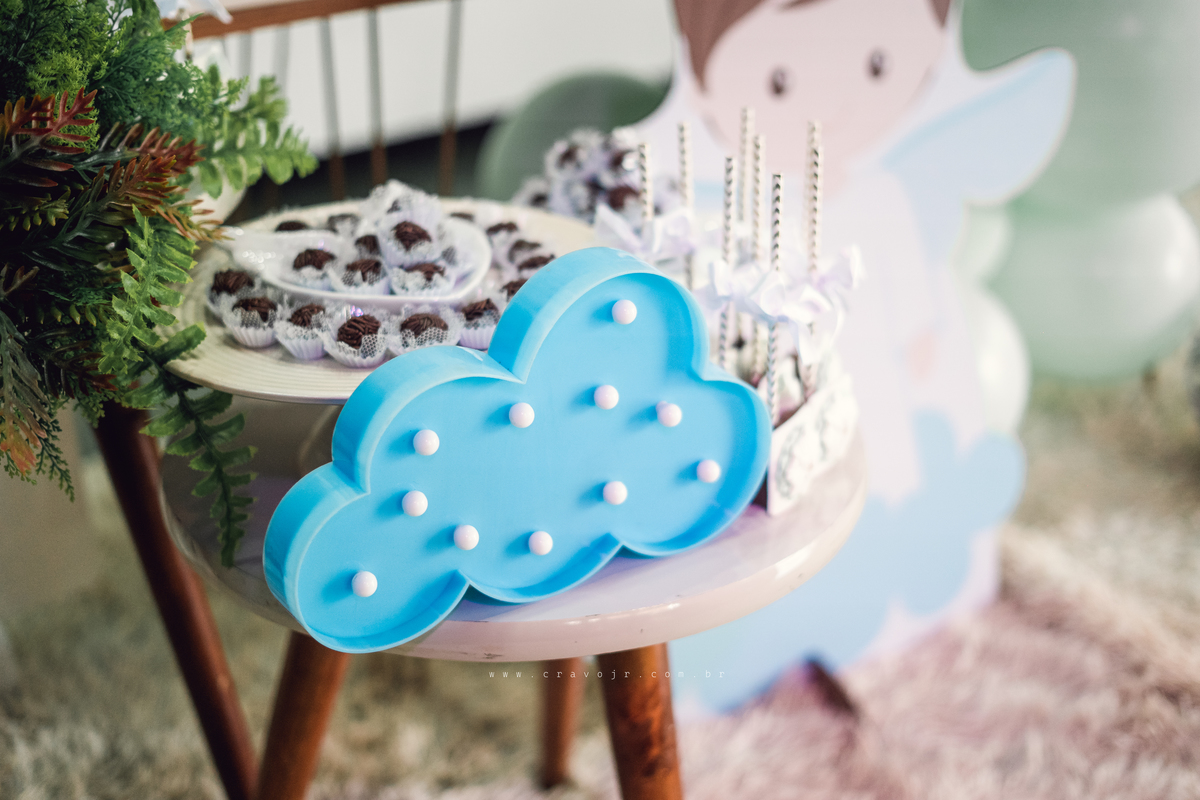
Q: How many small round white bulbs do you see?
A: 11